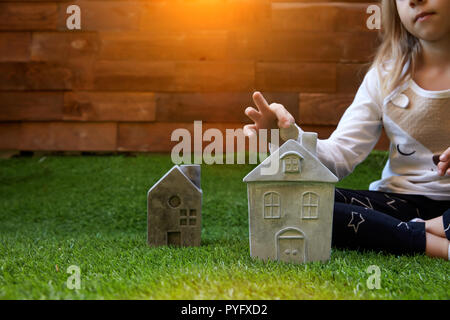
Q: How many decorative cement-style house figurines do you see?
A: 2